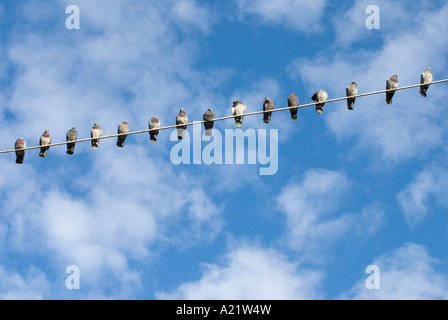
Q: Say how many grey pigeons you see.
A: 15